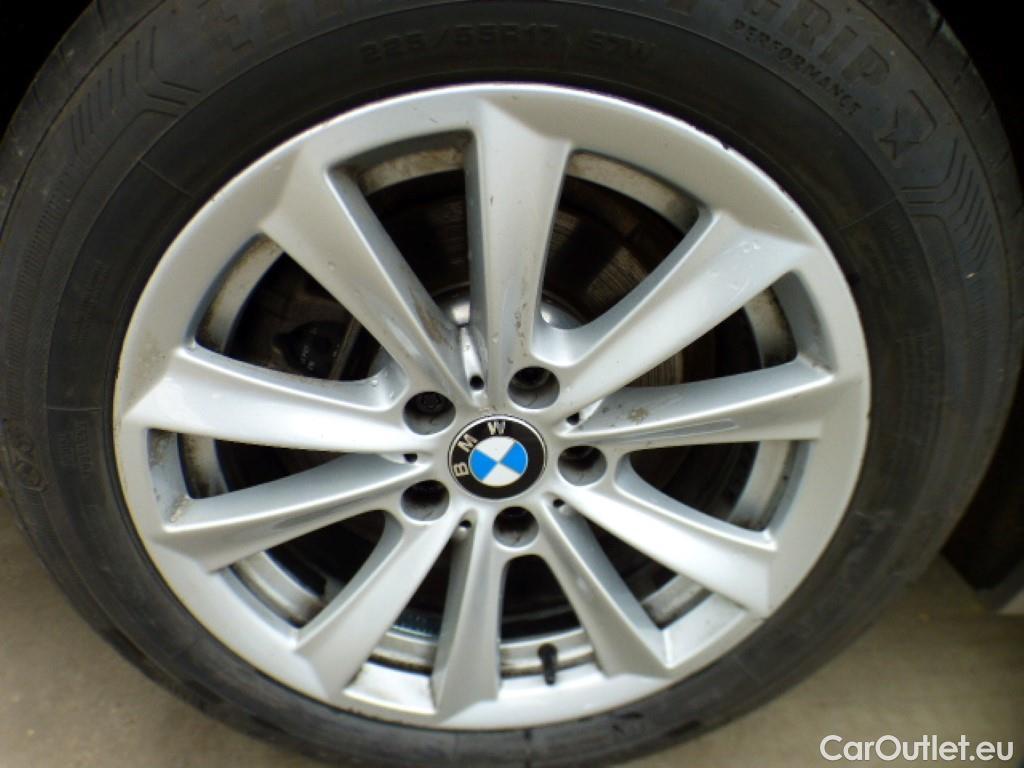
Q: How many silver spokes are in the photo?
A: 10